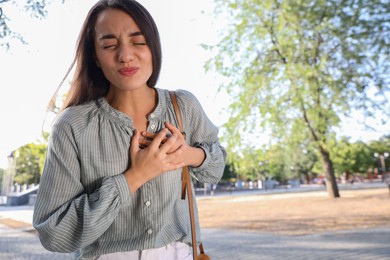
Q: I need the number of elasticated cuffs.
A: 2